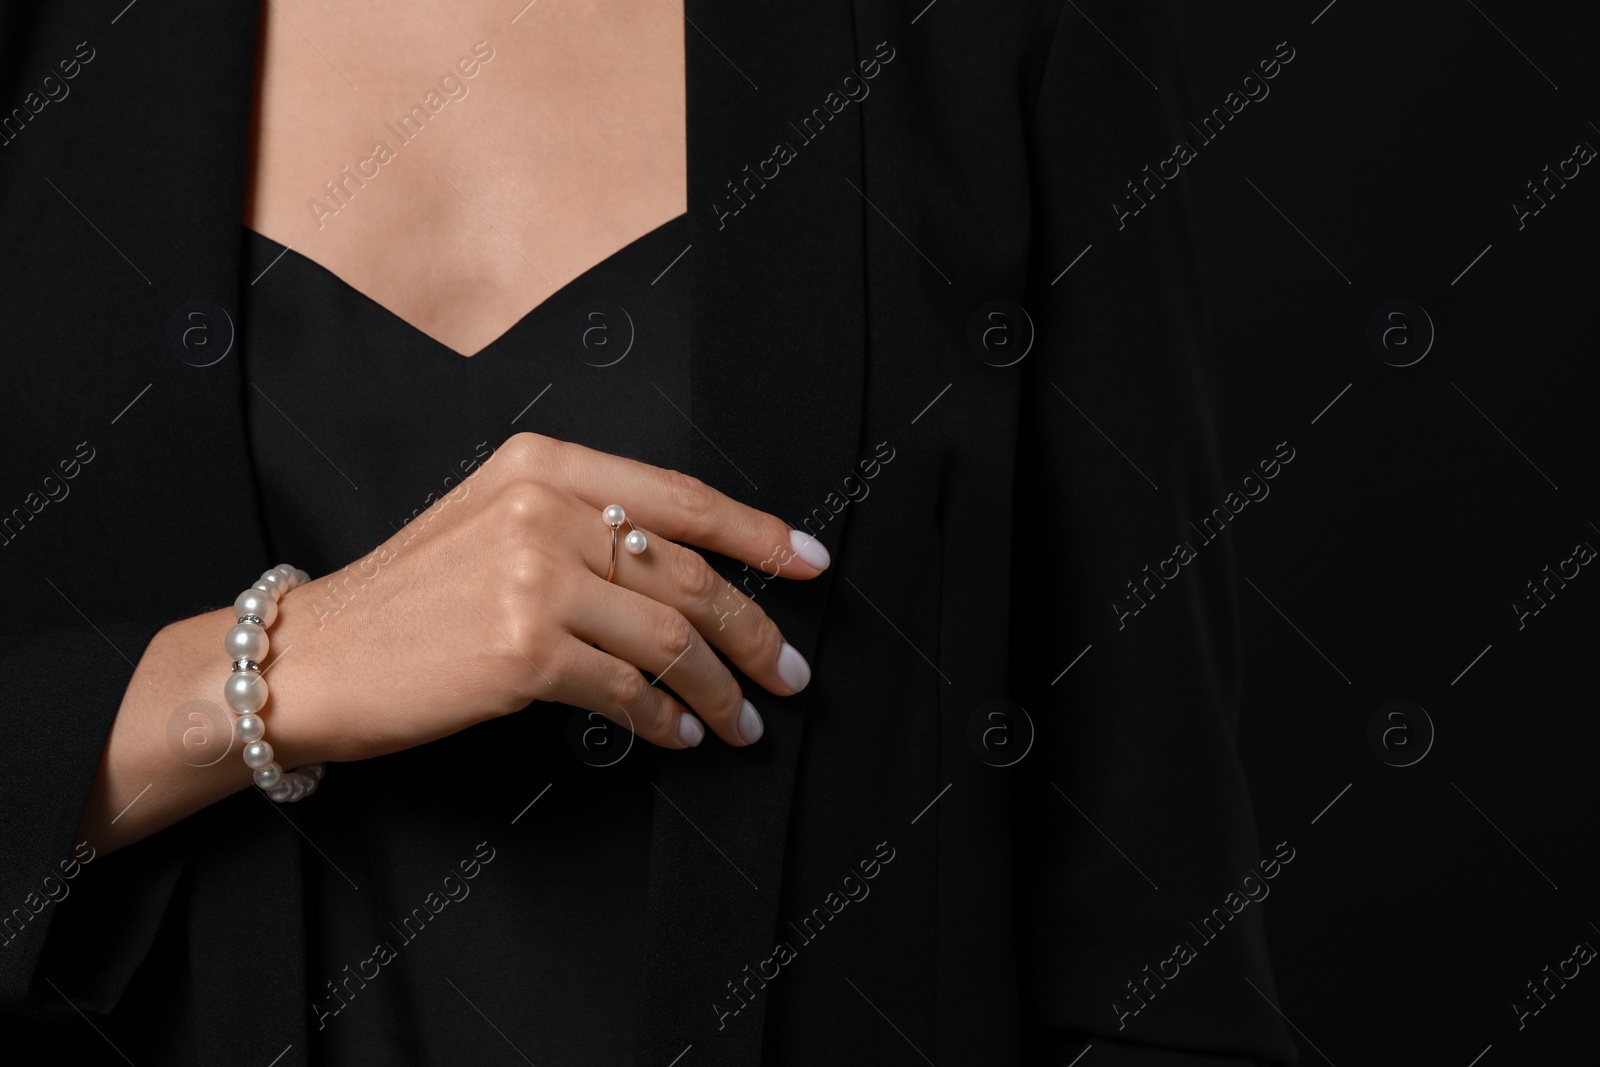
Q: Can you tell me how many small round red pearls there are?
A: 0